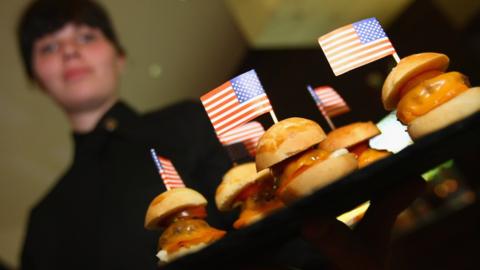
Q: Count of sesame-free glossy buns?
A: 5